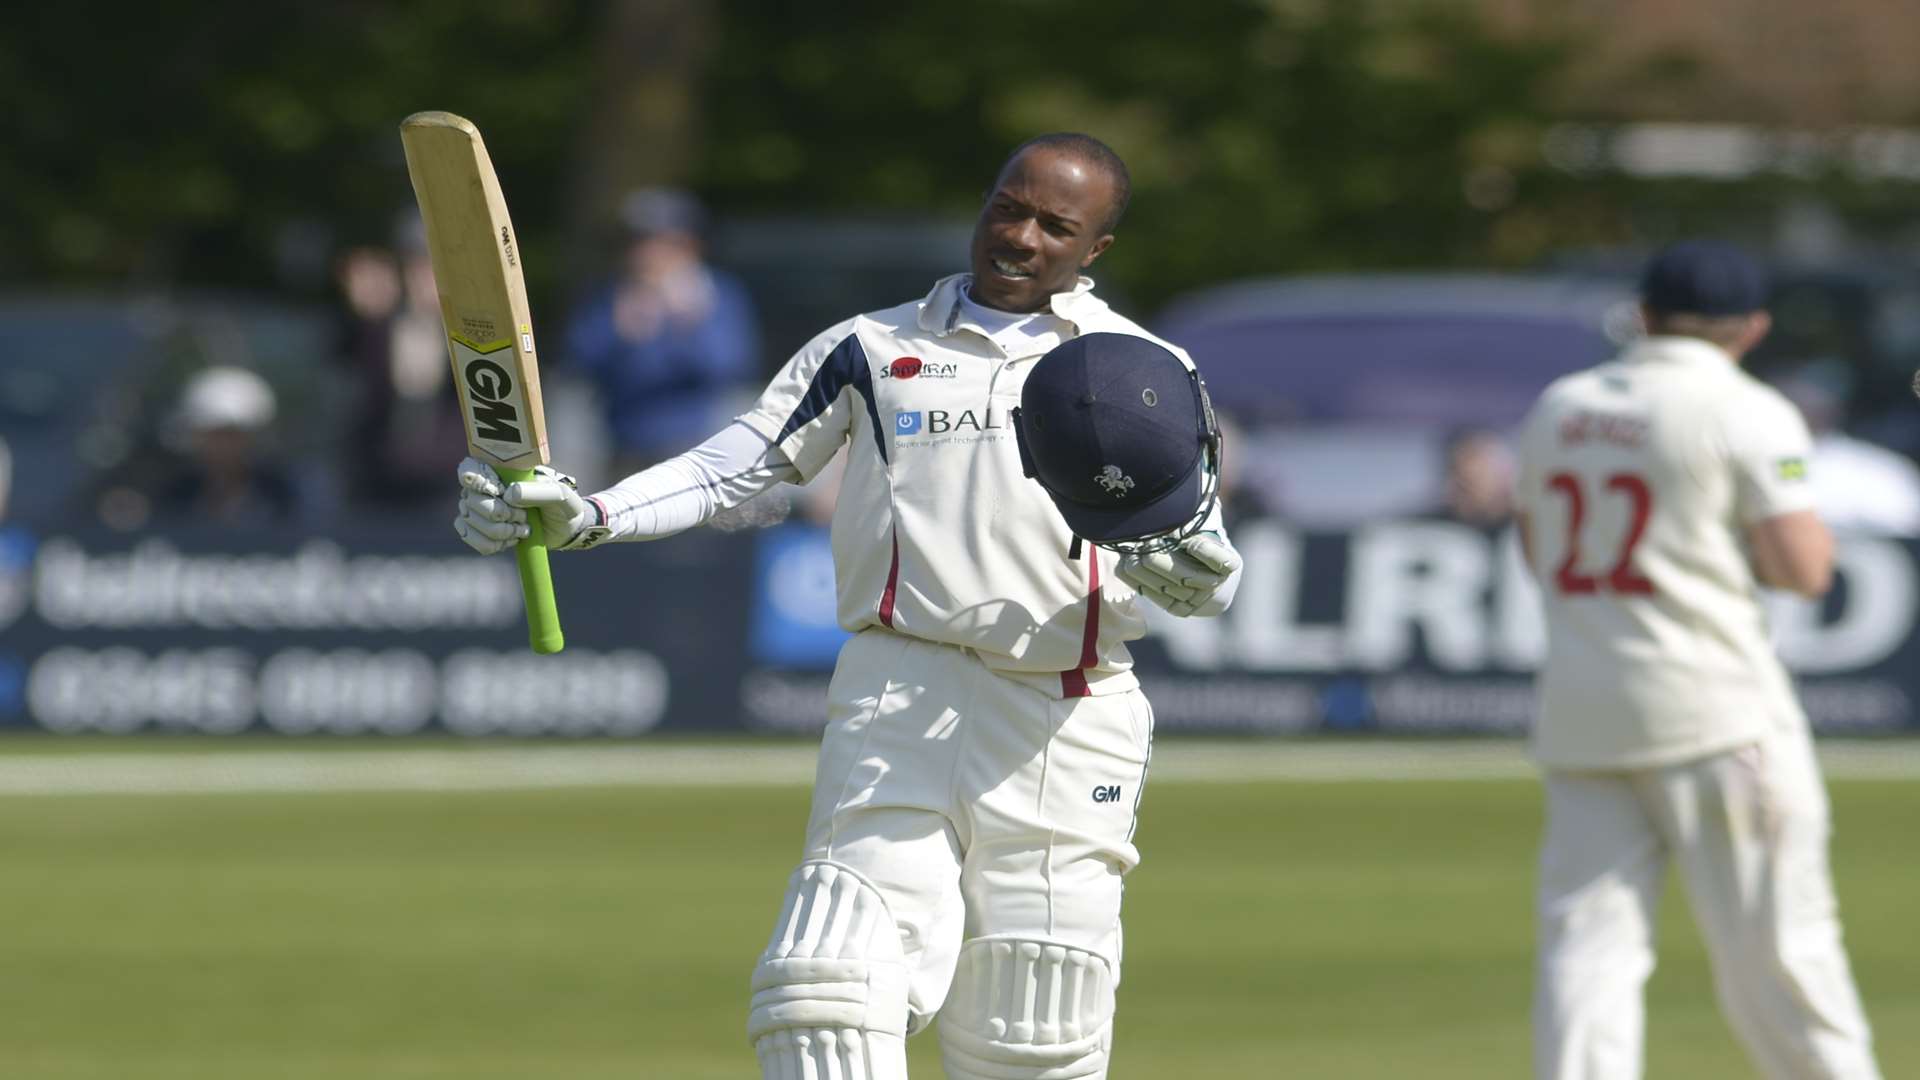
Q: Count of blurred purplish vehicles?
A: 1